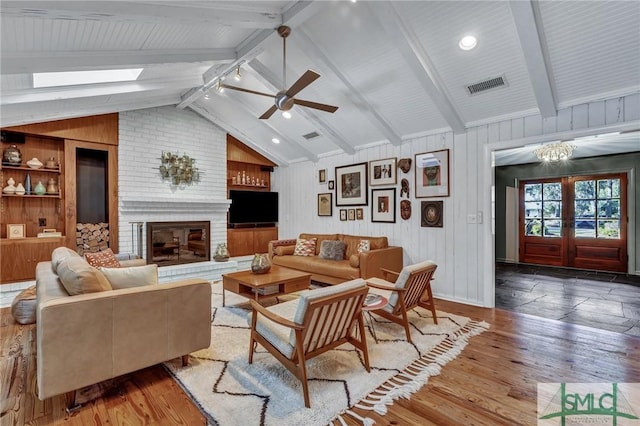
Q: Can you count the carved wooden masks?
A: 3